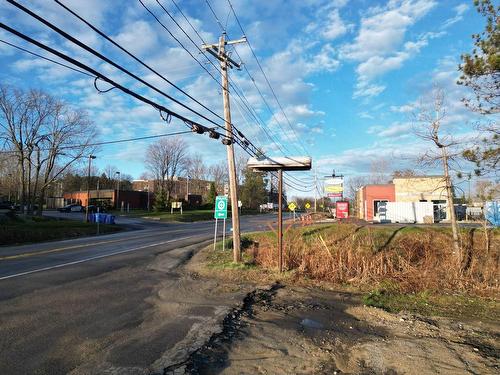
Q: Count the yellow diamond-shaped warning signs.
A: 2